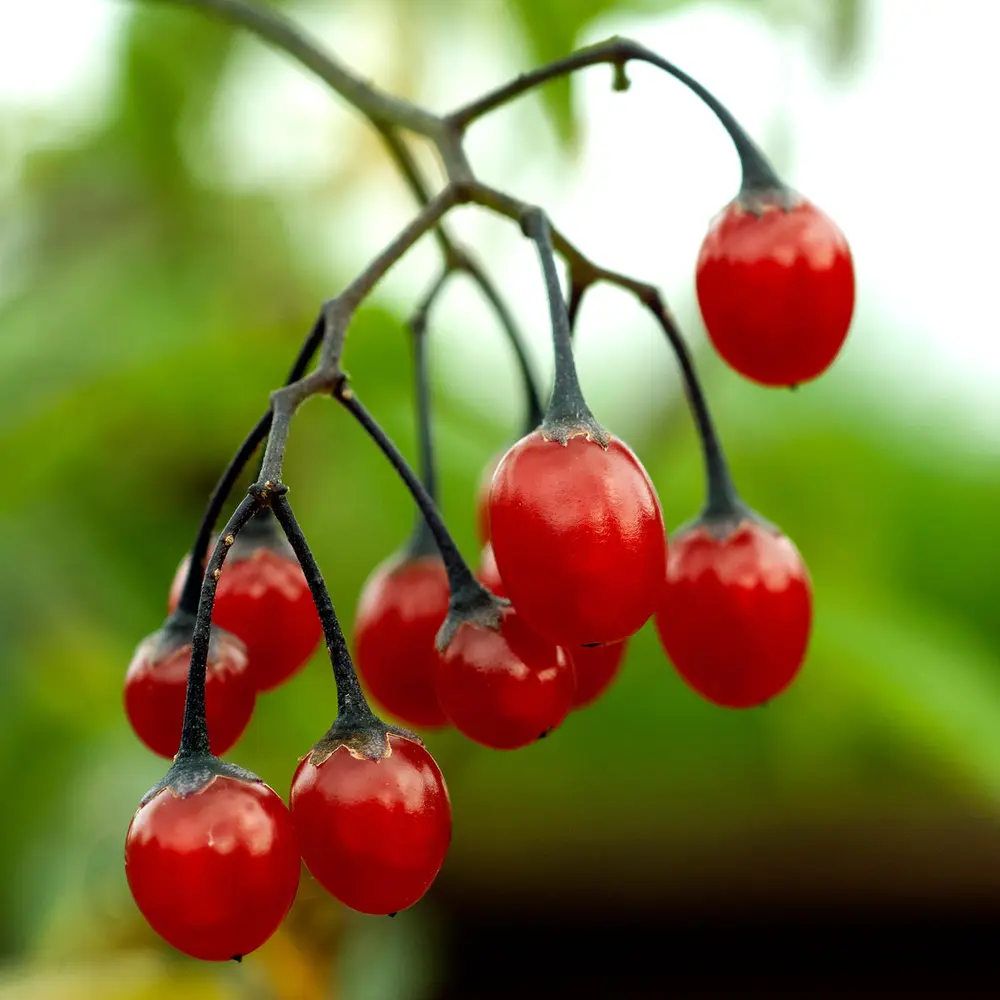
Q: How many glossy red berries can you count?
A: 11